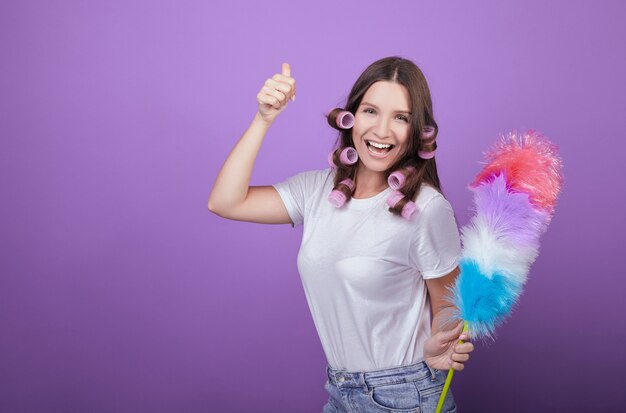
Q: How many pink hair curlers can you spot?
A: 6